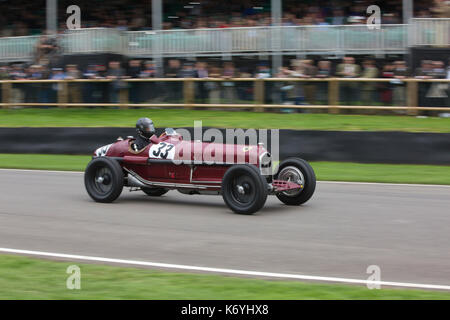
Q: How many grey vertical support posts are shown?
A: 4